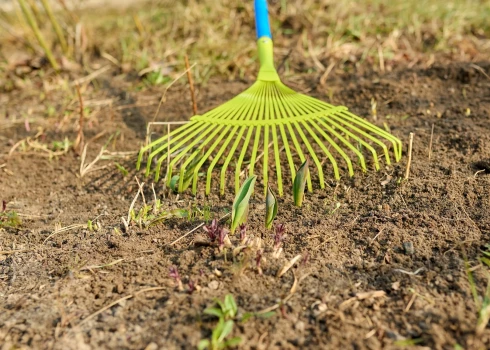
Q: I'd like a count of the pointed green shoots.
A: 3